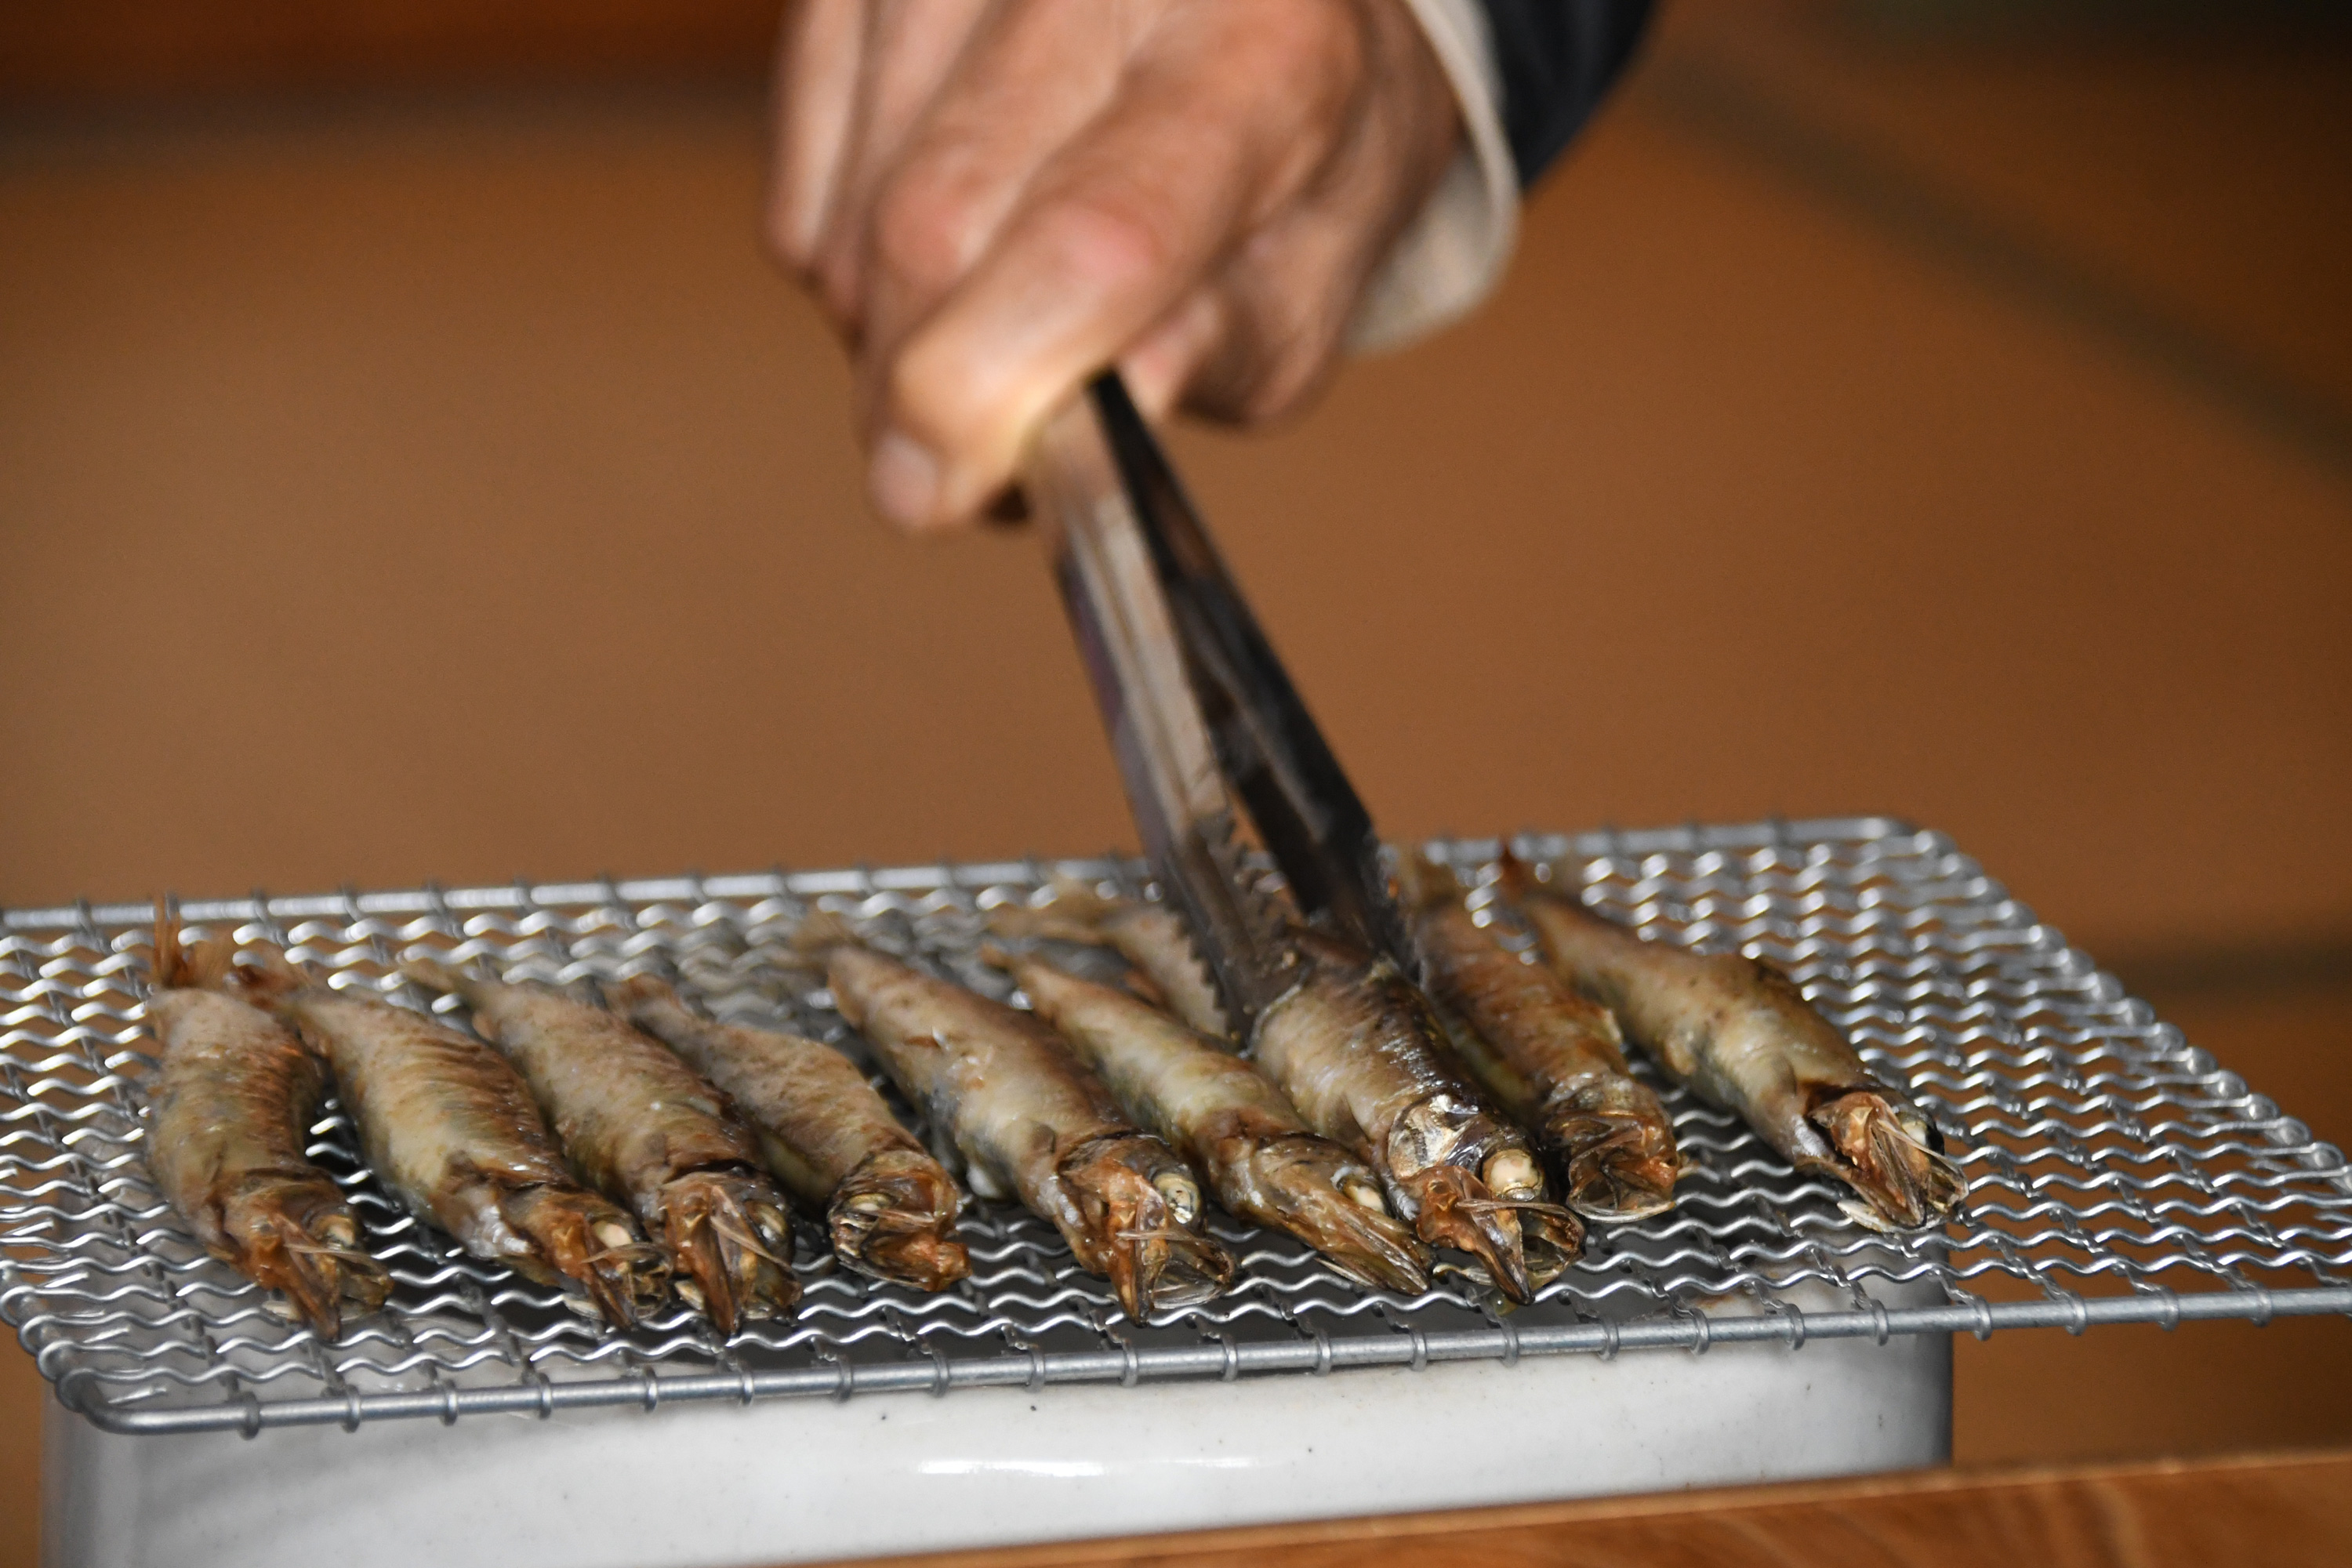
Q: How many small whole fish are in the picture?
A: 9